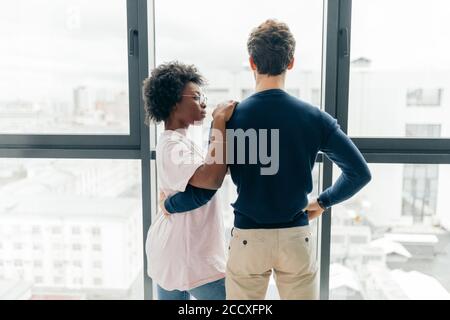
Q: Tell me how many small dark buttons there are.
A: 2